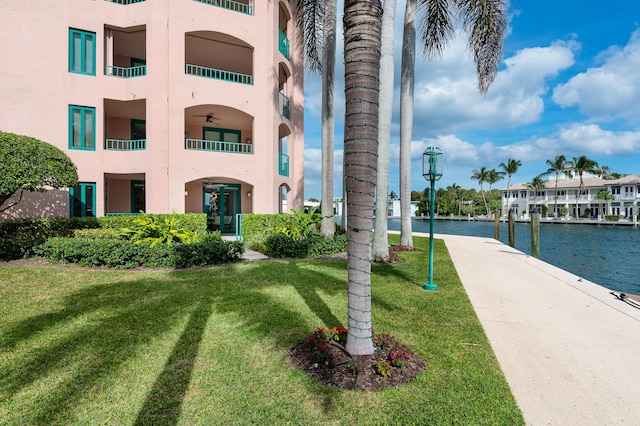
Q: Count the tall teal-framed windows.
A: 3